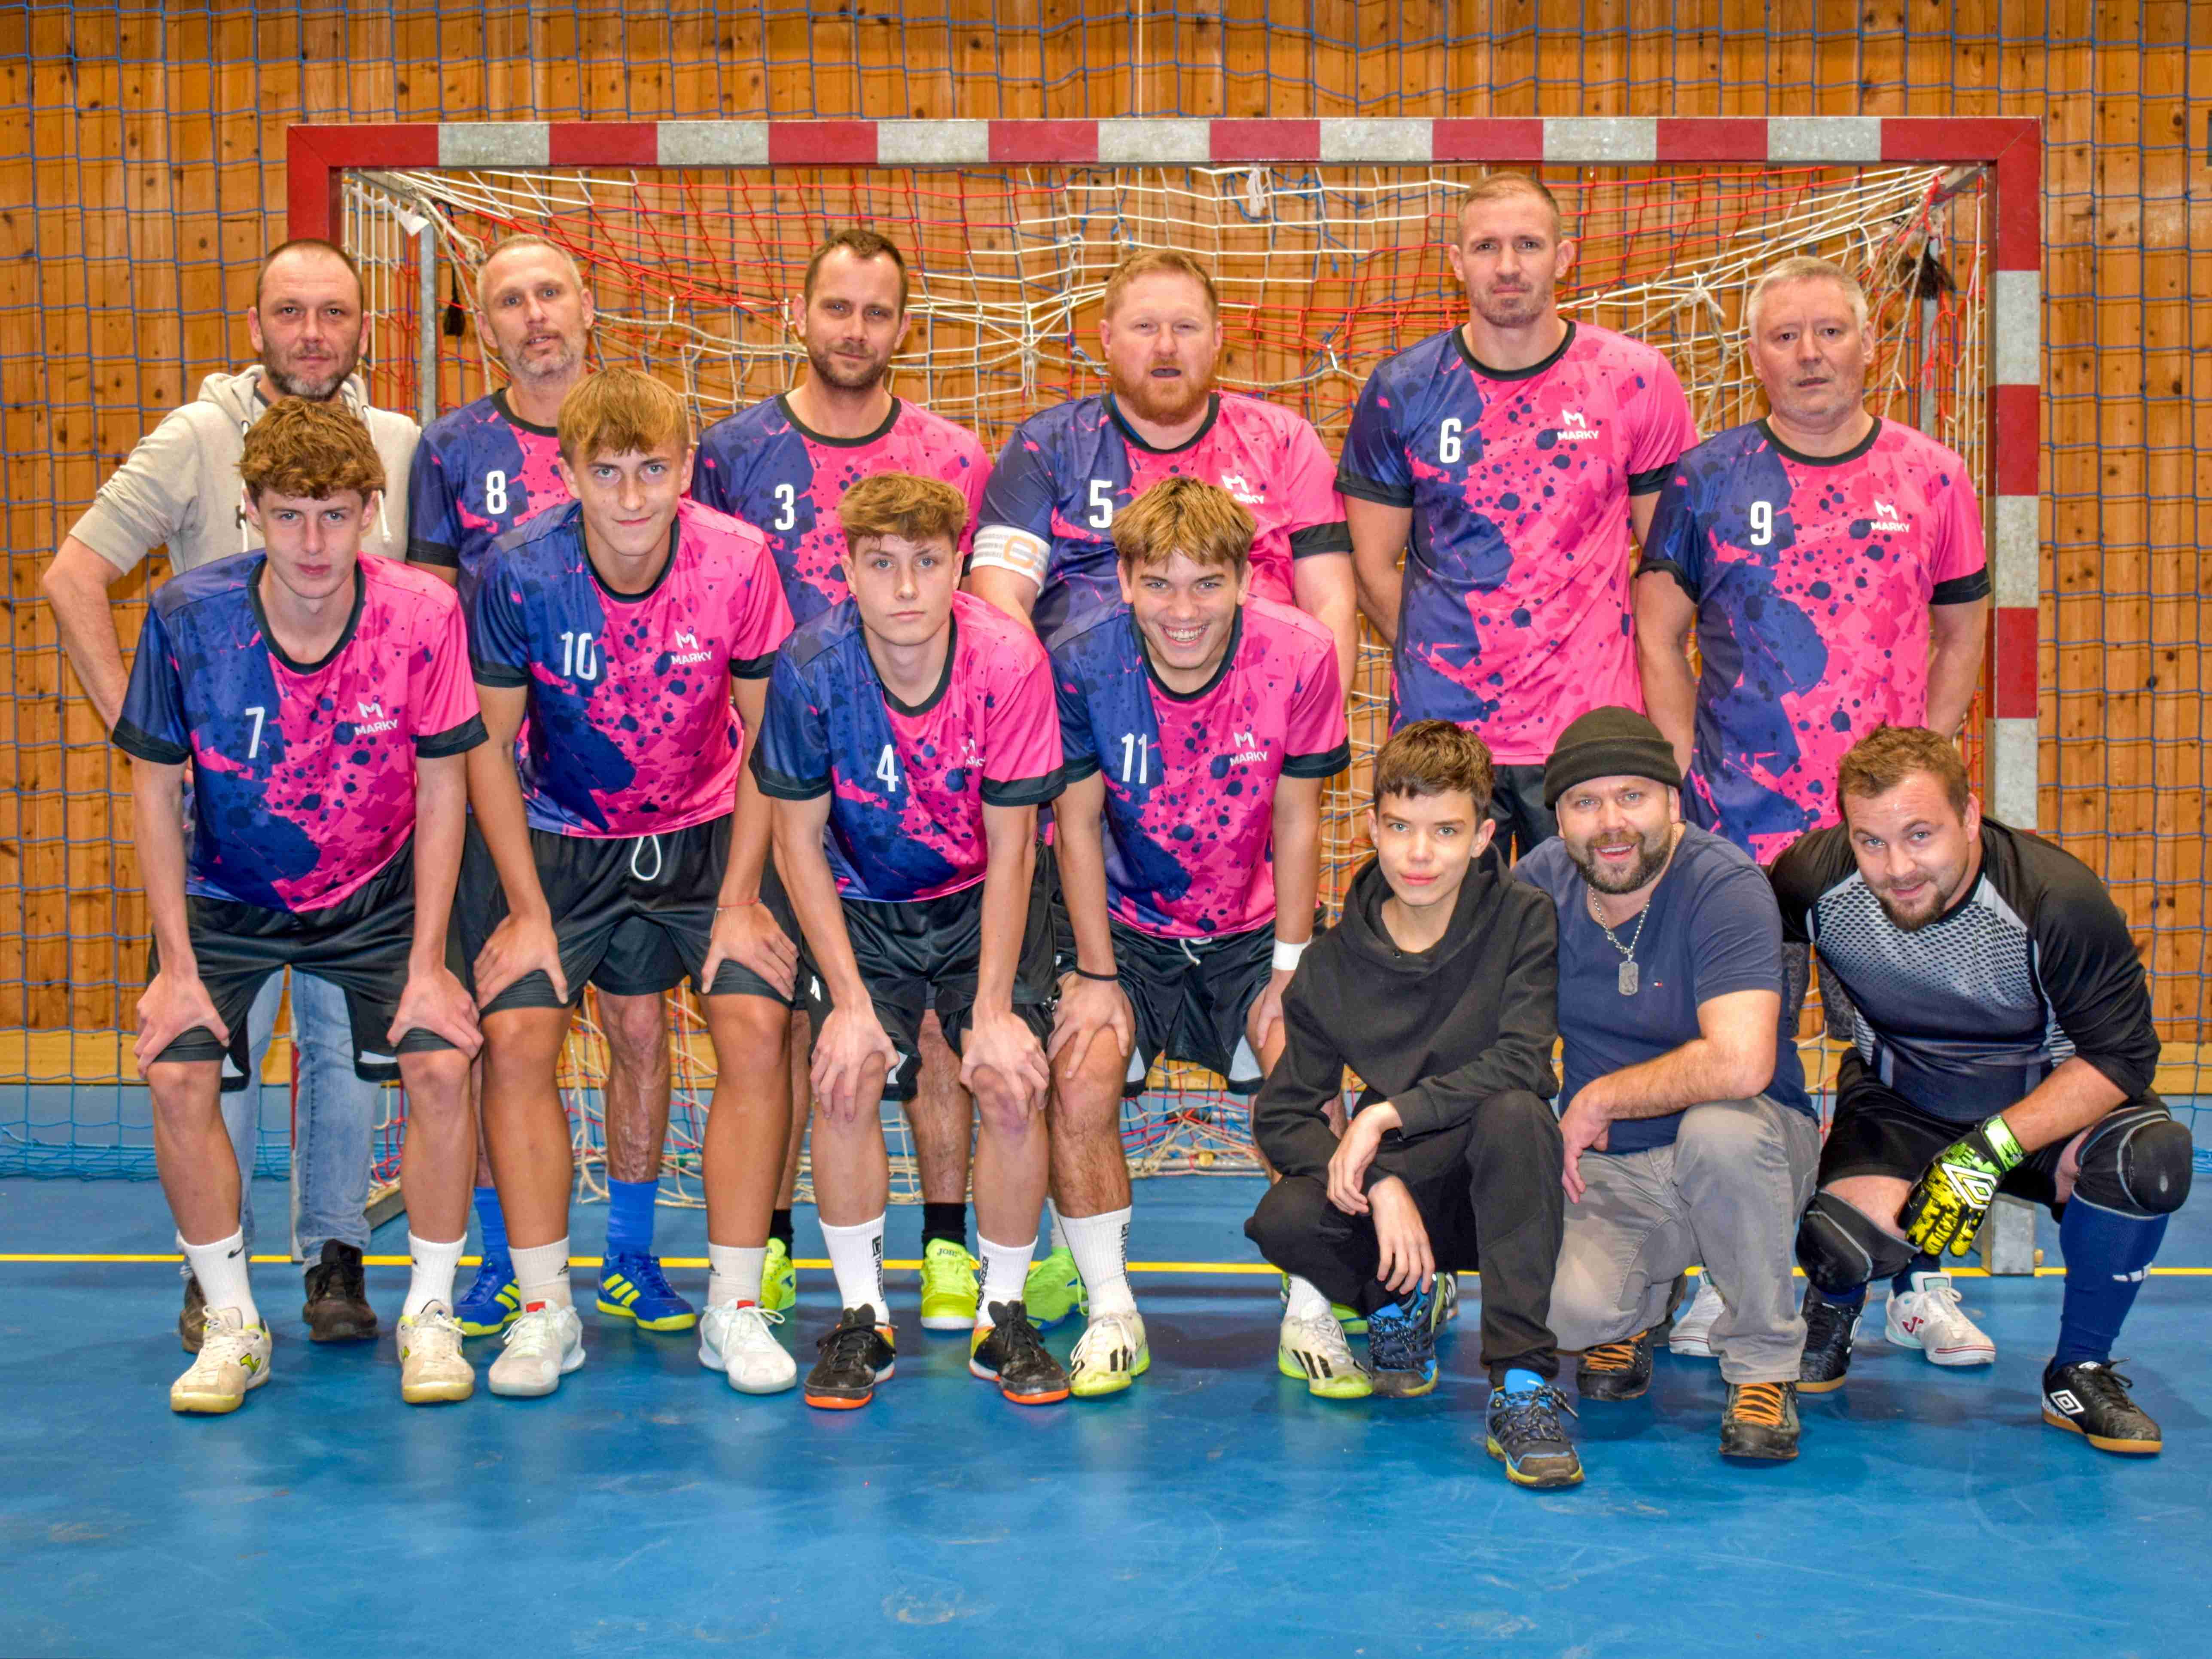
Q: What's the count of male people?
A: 13